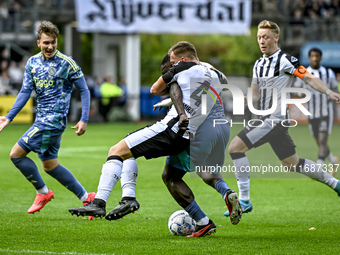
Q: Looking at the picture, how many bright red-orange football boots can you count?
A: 2